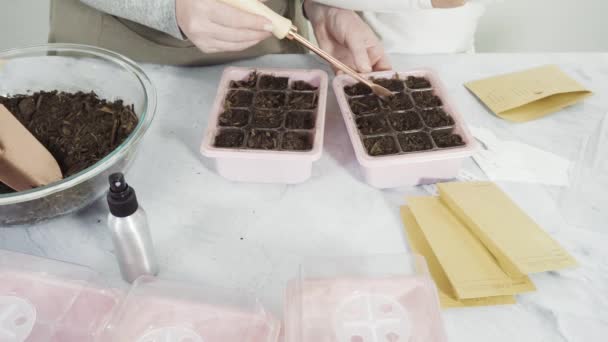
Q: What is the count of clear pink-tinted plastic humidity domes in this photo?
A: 3